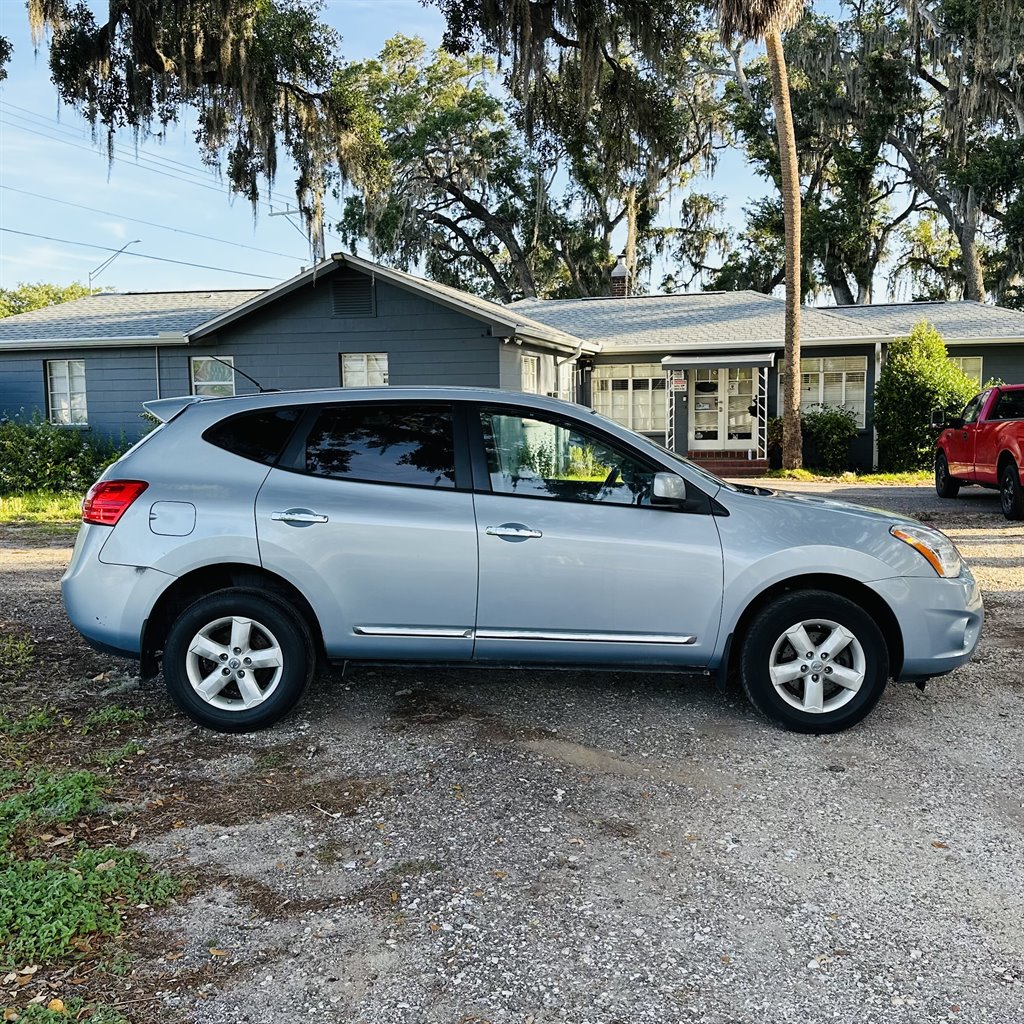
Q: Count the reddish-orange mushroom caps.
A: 0